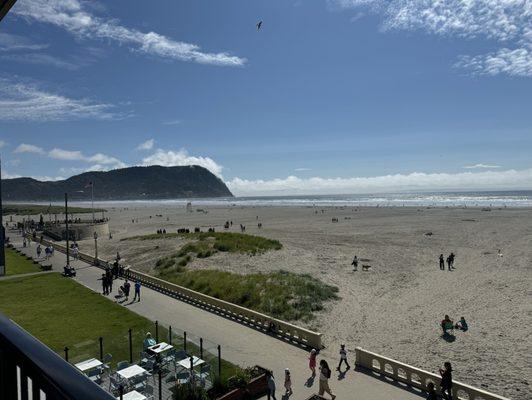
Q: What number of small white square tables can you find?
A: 5